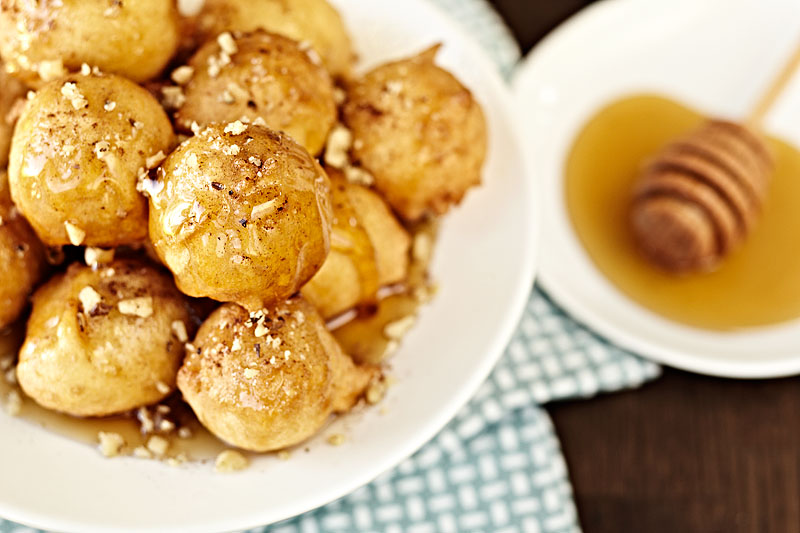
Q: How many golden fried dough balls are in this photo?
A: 11